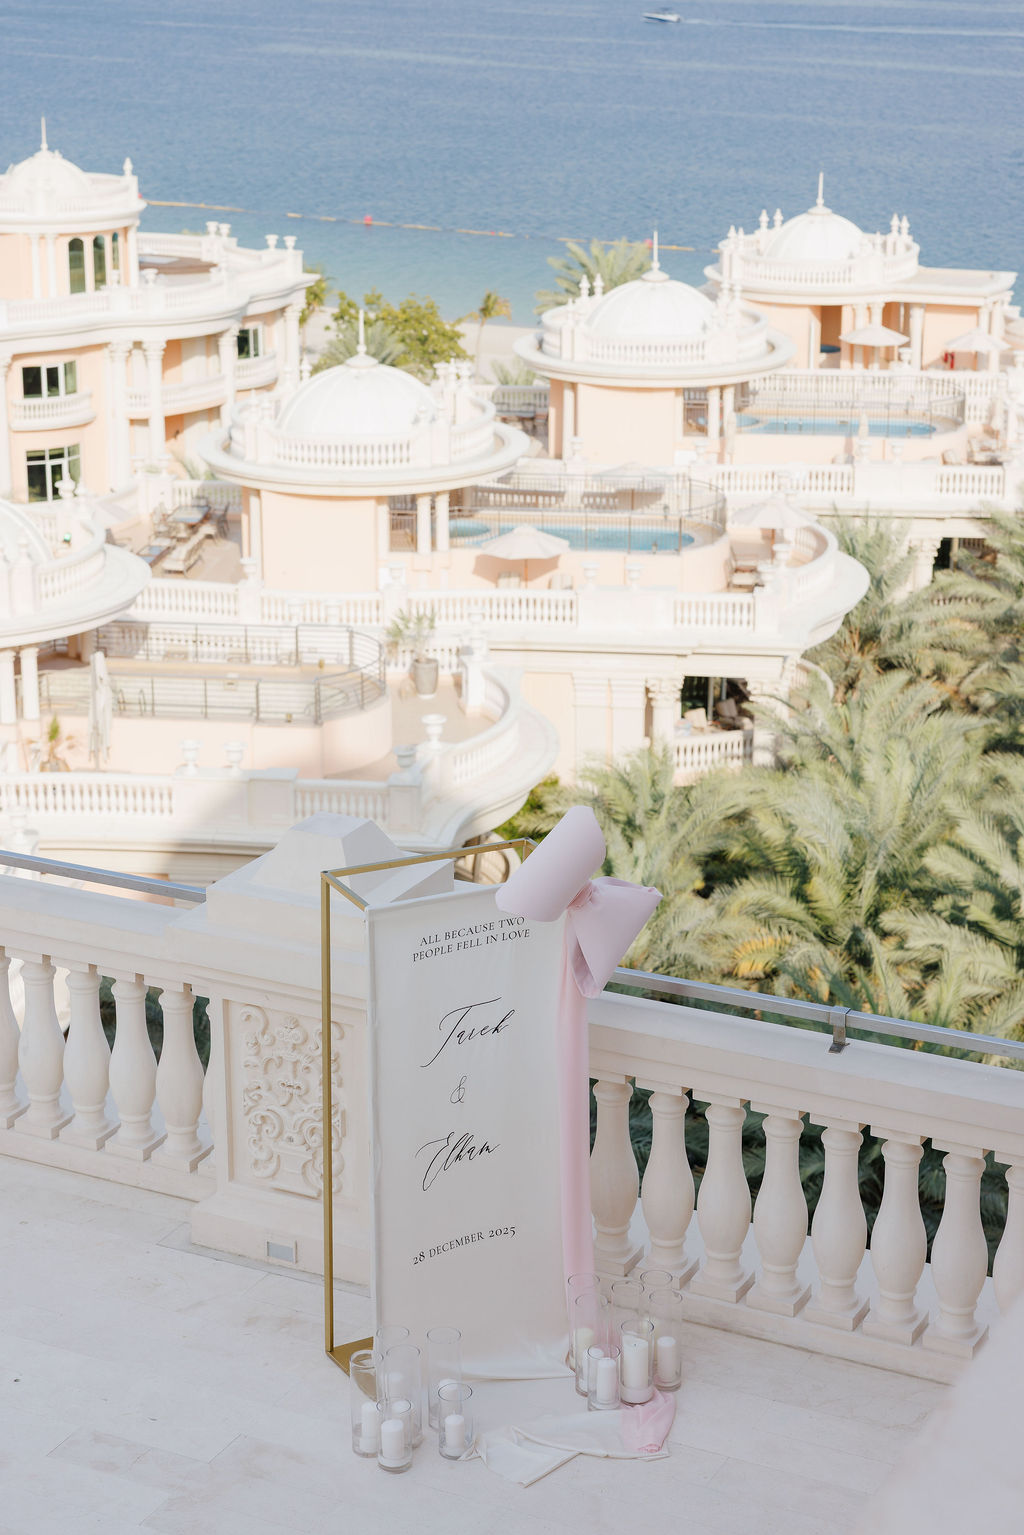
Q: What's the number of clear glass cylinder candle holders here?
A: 13